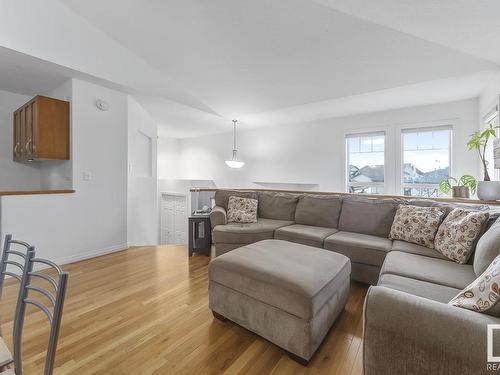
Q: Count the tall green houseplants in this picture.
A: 1